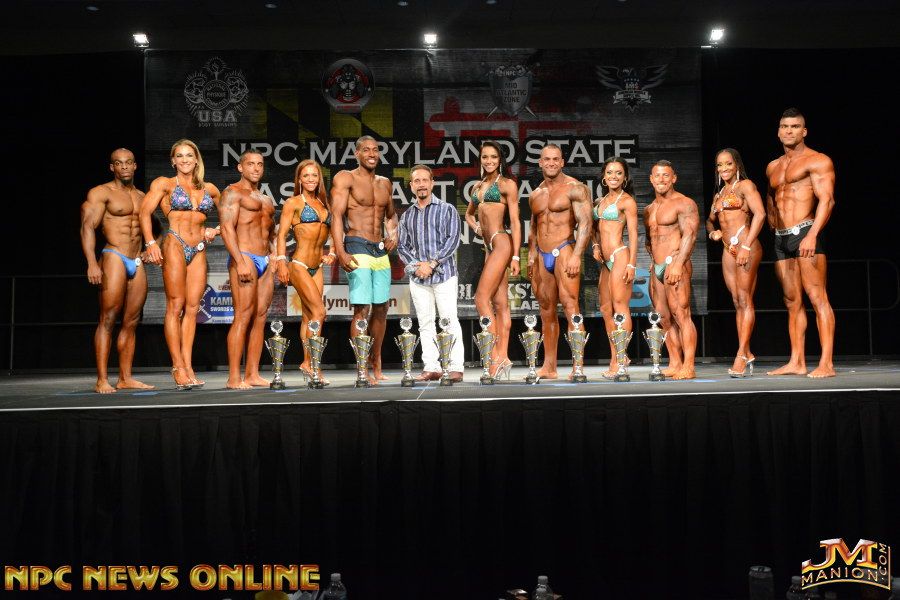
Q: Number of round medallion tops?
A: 10